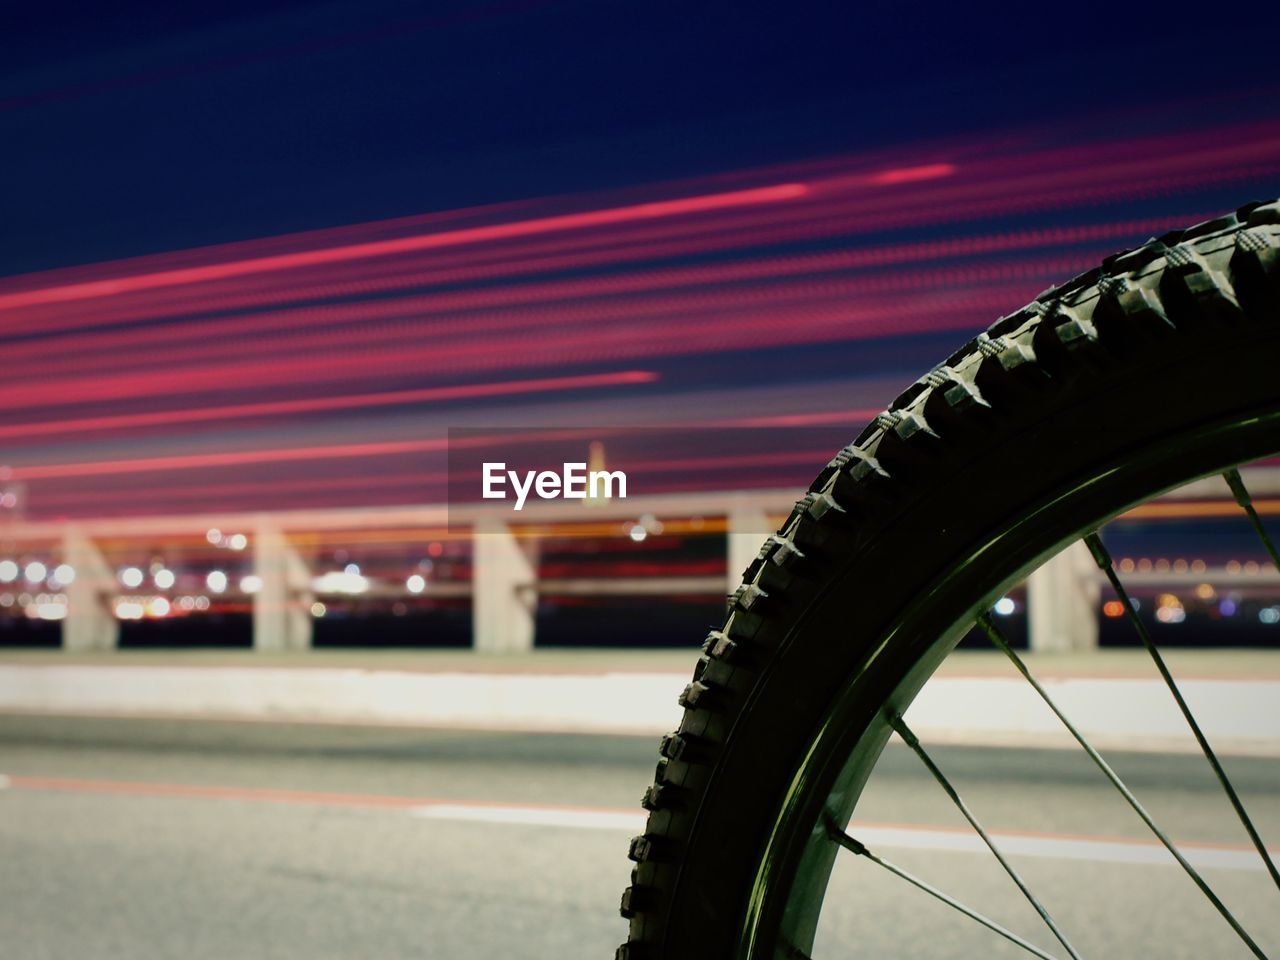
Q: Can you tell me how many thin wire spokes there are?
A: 5